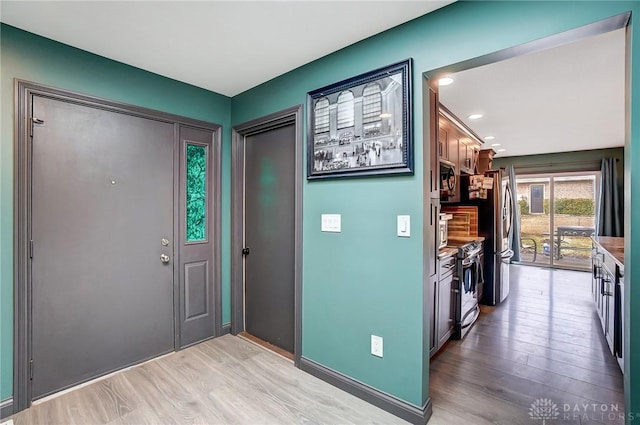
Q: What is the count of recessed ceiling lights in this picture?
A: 5